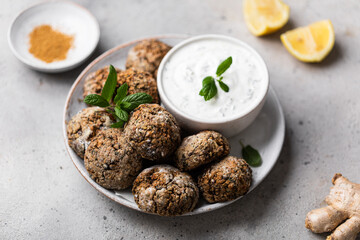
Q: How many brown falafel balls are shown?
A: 9